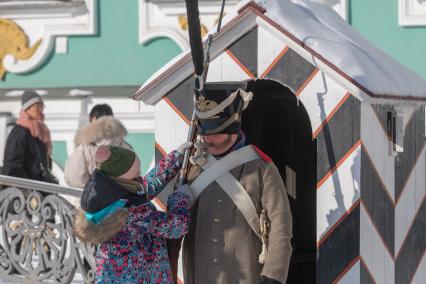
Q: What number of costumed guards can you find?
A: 1